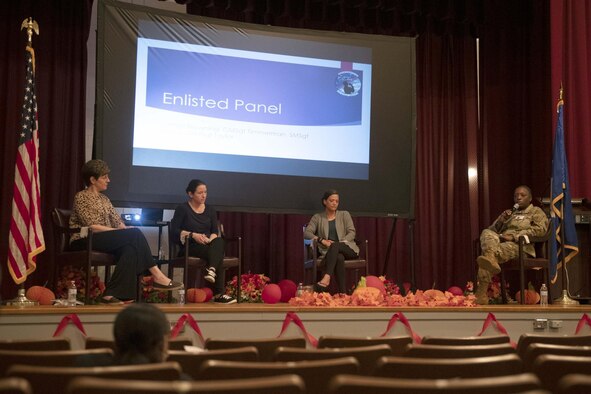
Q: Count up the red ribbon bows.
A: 6